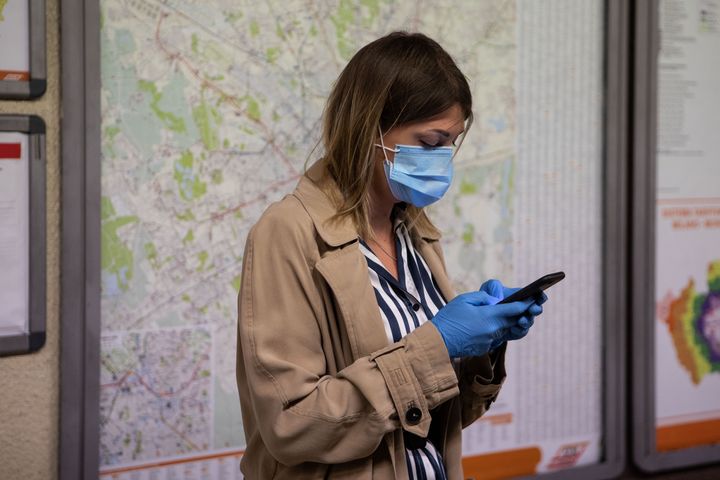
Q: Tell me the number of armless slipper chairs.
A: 0